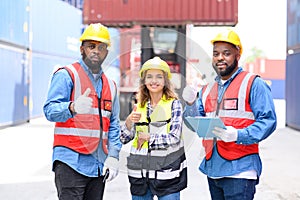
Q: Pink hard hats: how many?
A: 0